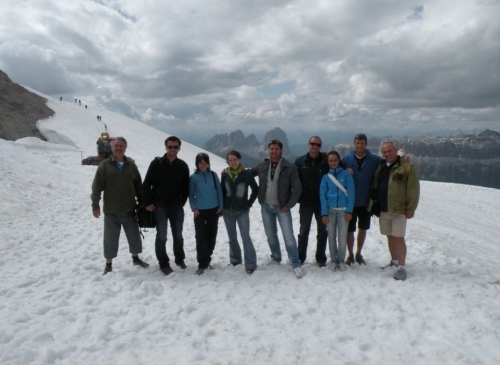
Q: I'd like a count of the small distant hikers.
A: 7